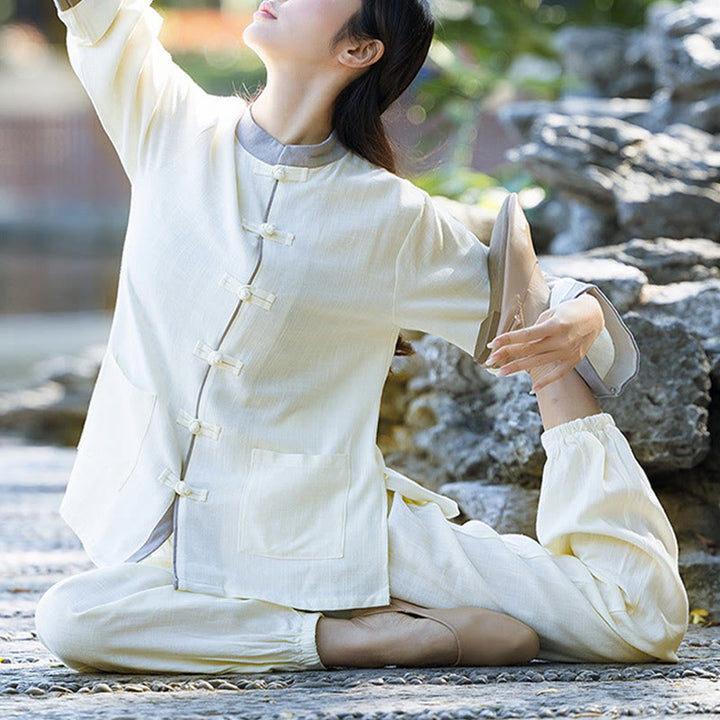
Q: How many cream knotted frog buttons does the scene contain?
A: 6